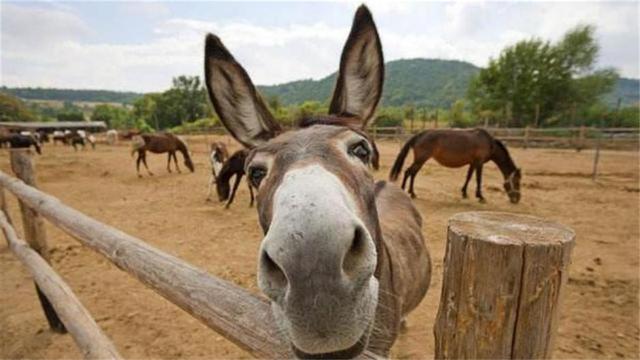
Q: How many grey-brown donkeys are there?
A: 1